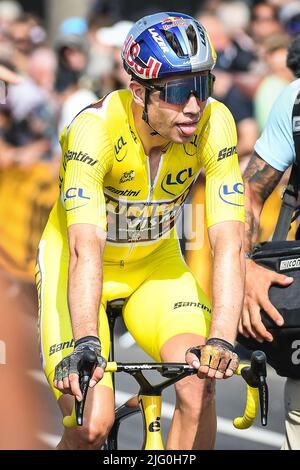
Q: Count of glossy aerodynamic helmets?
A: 1